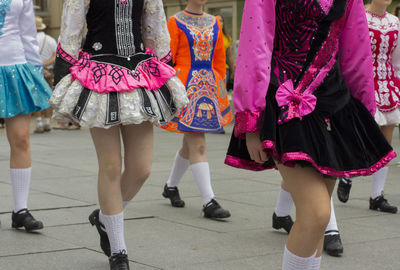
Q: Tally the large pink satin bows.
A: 1